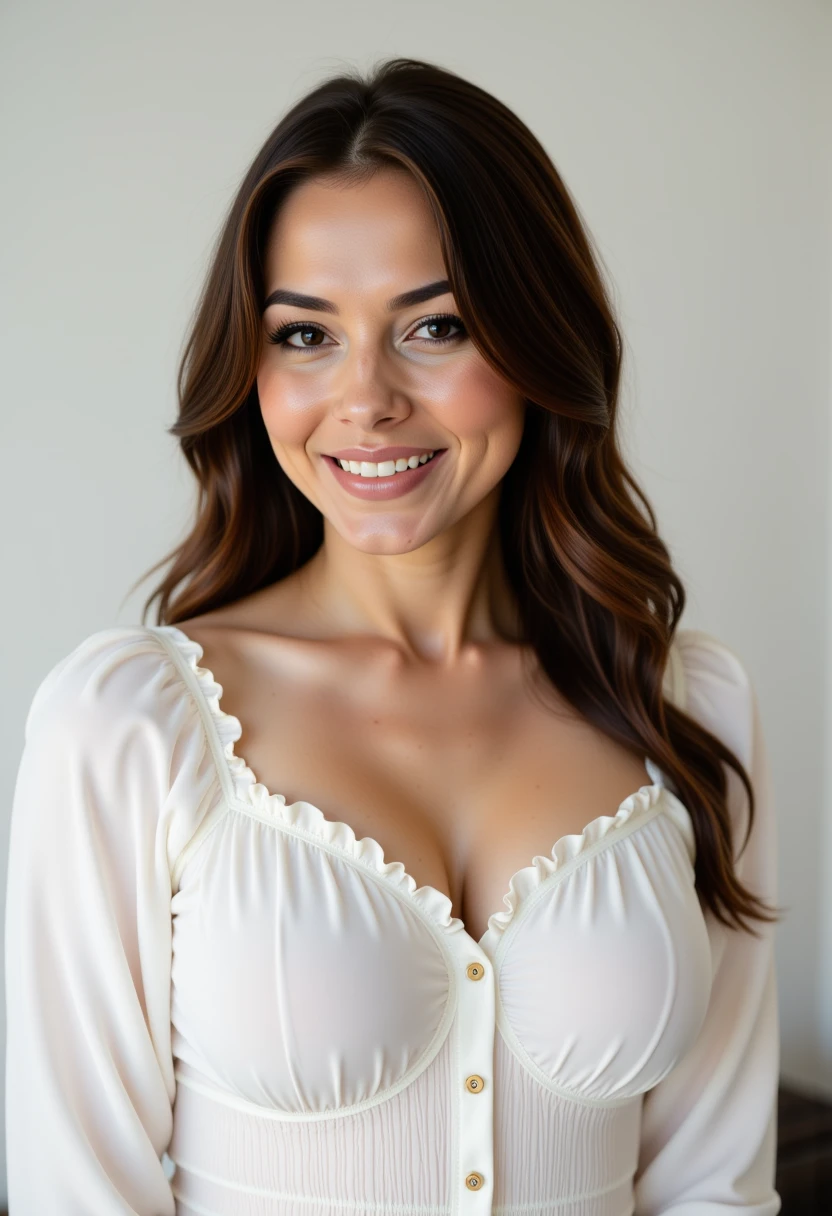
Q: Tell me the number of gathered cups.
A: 2